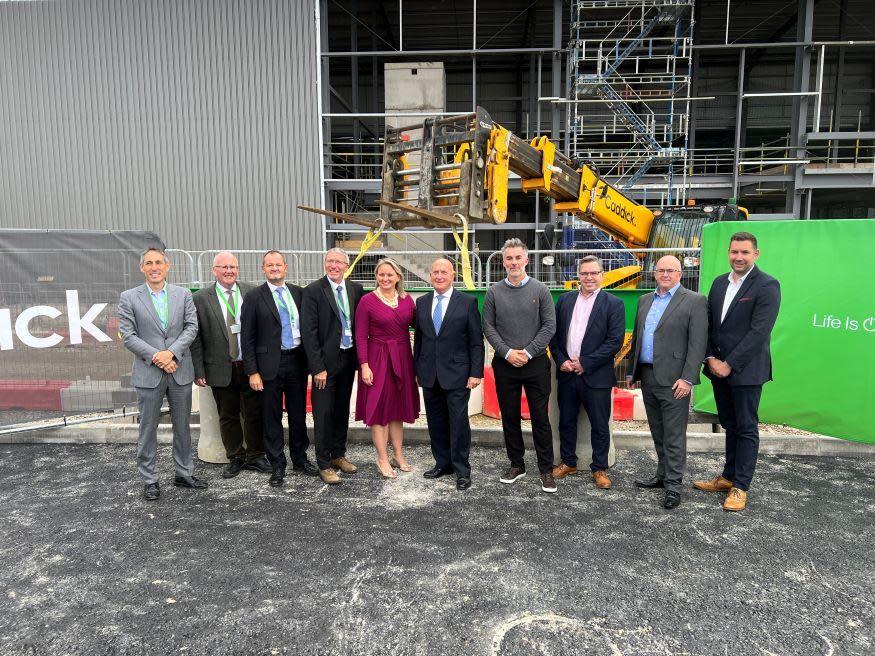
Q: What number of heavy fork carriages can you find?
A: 1